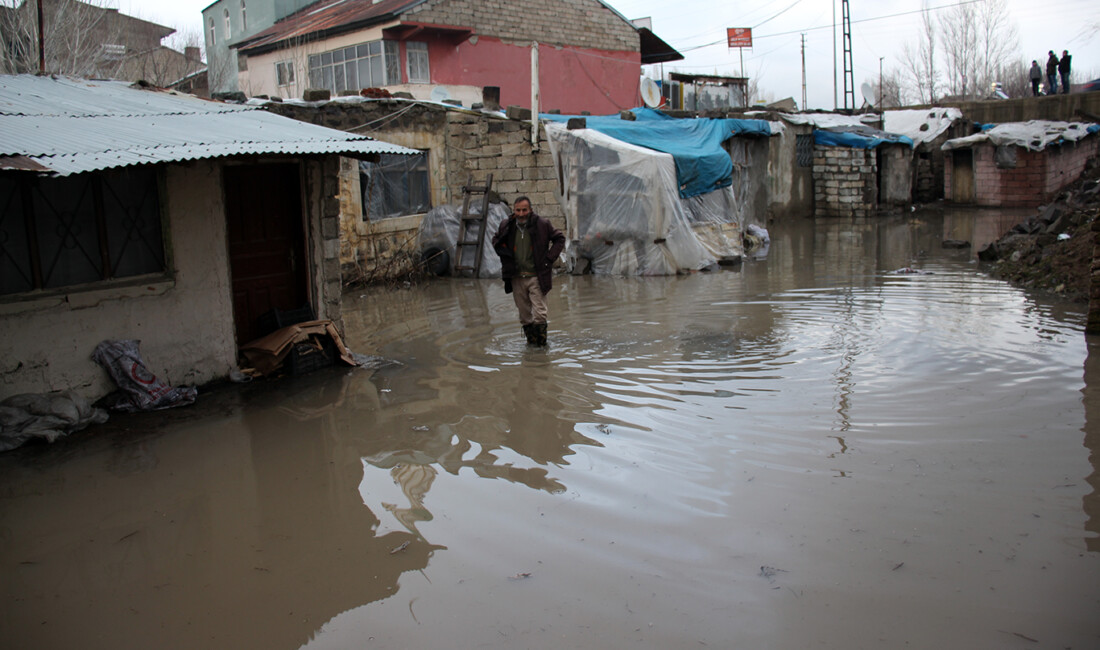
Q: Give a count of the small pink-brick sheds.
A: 1